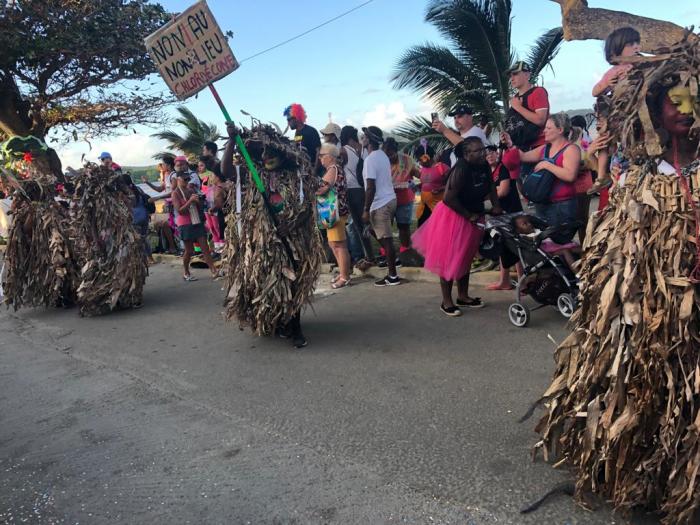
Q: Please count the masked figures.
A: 4